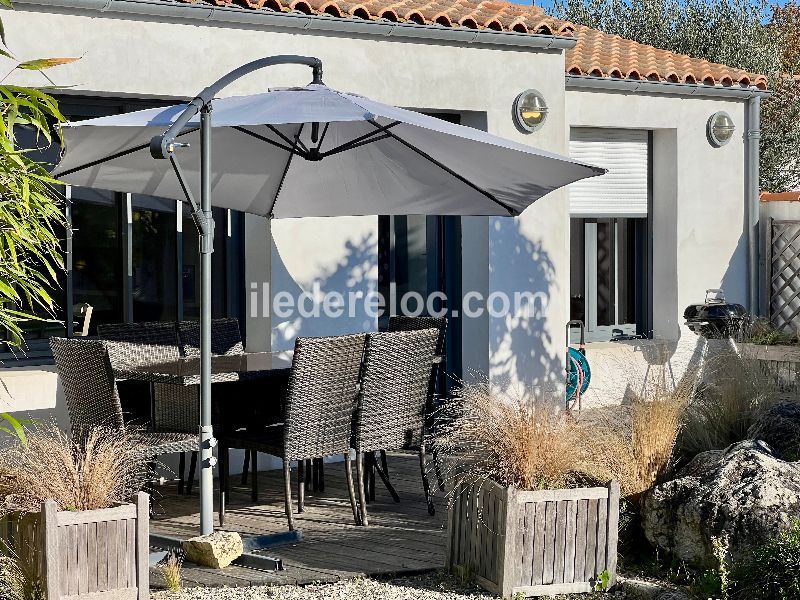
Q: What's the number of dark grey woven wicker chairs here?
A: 6